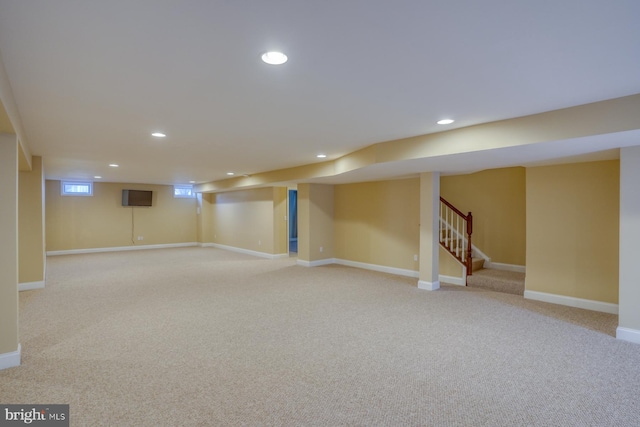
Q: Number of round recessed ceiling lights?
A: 8